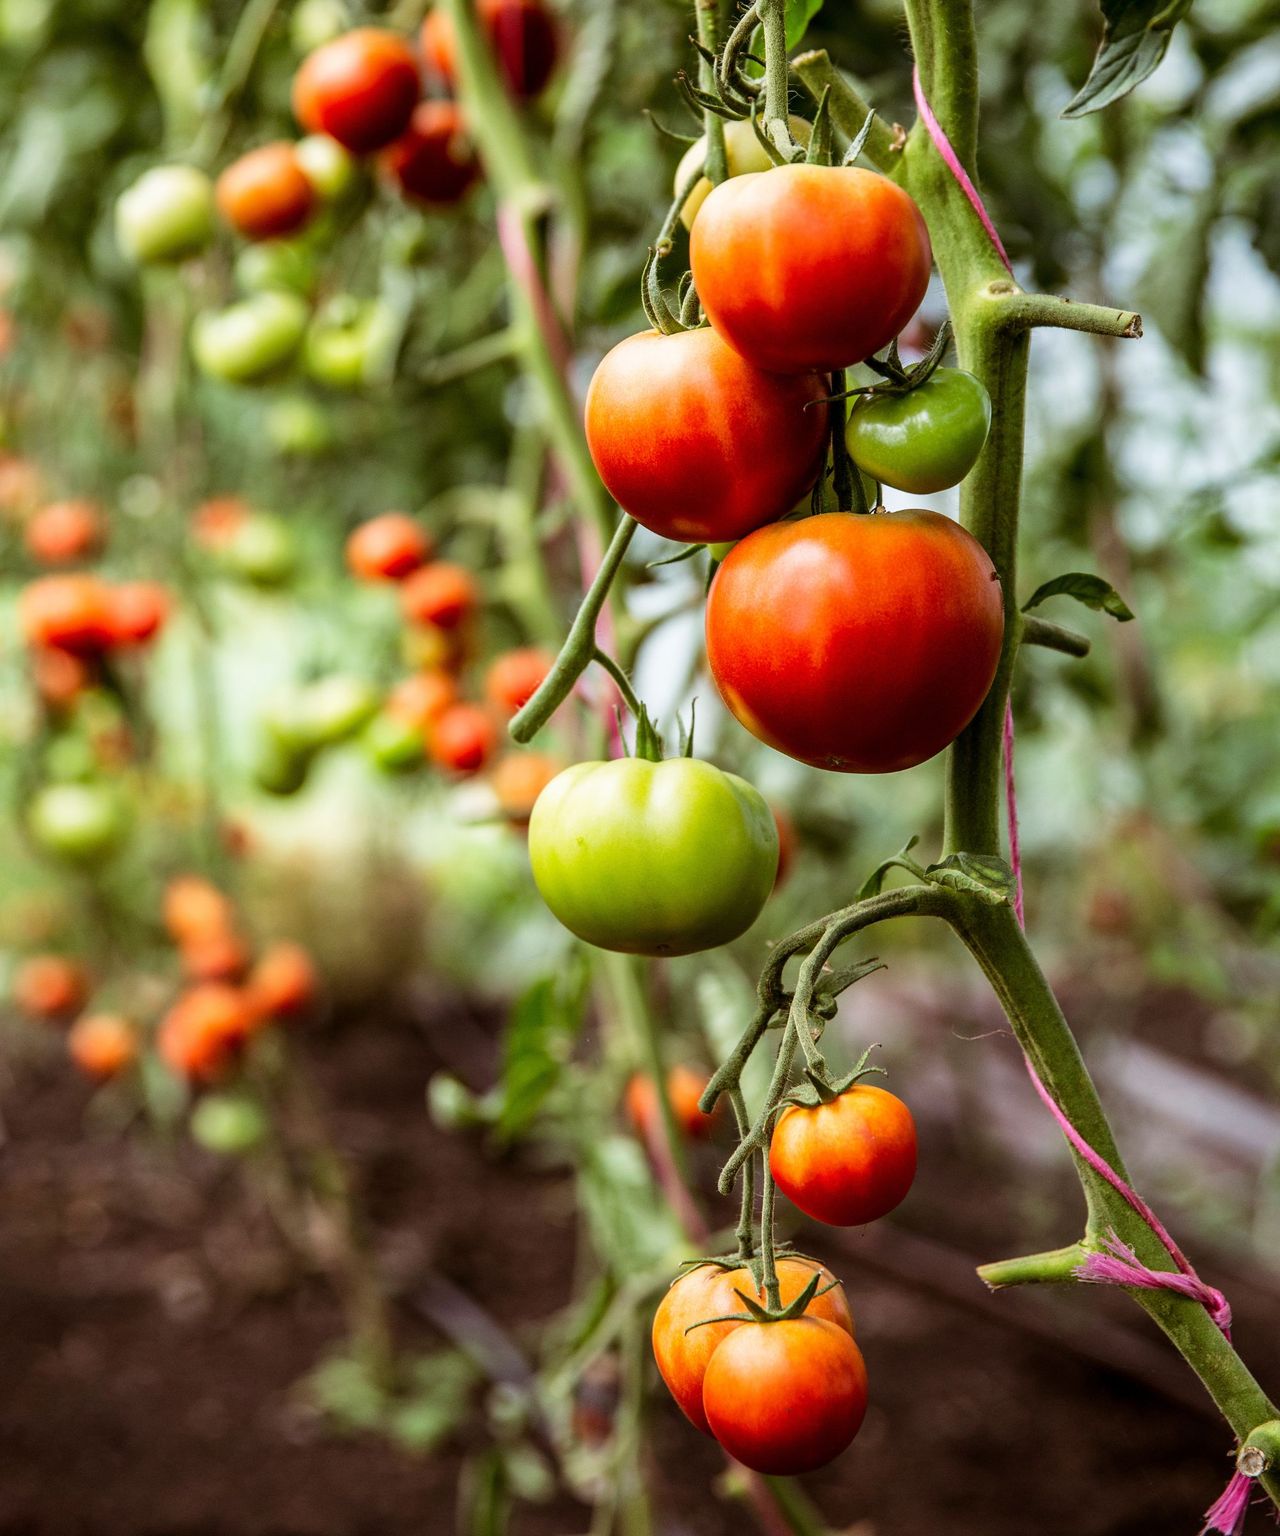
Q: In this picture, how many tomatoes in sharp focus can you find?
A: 8